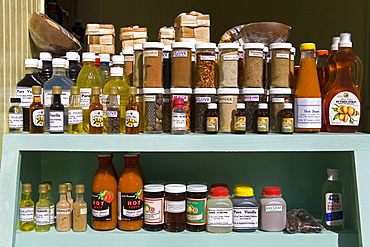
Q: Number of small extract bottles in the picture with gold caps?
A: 12